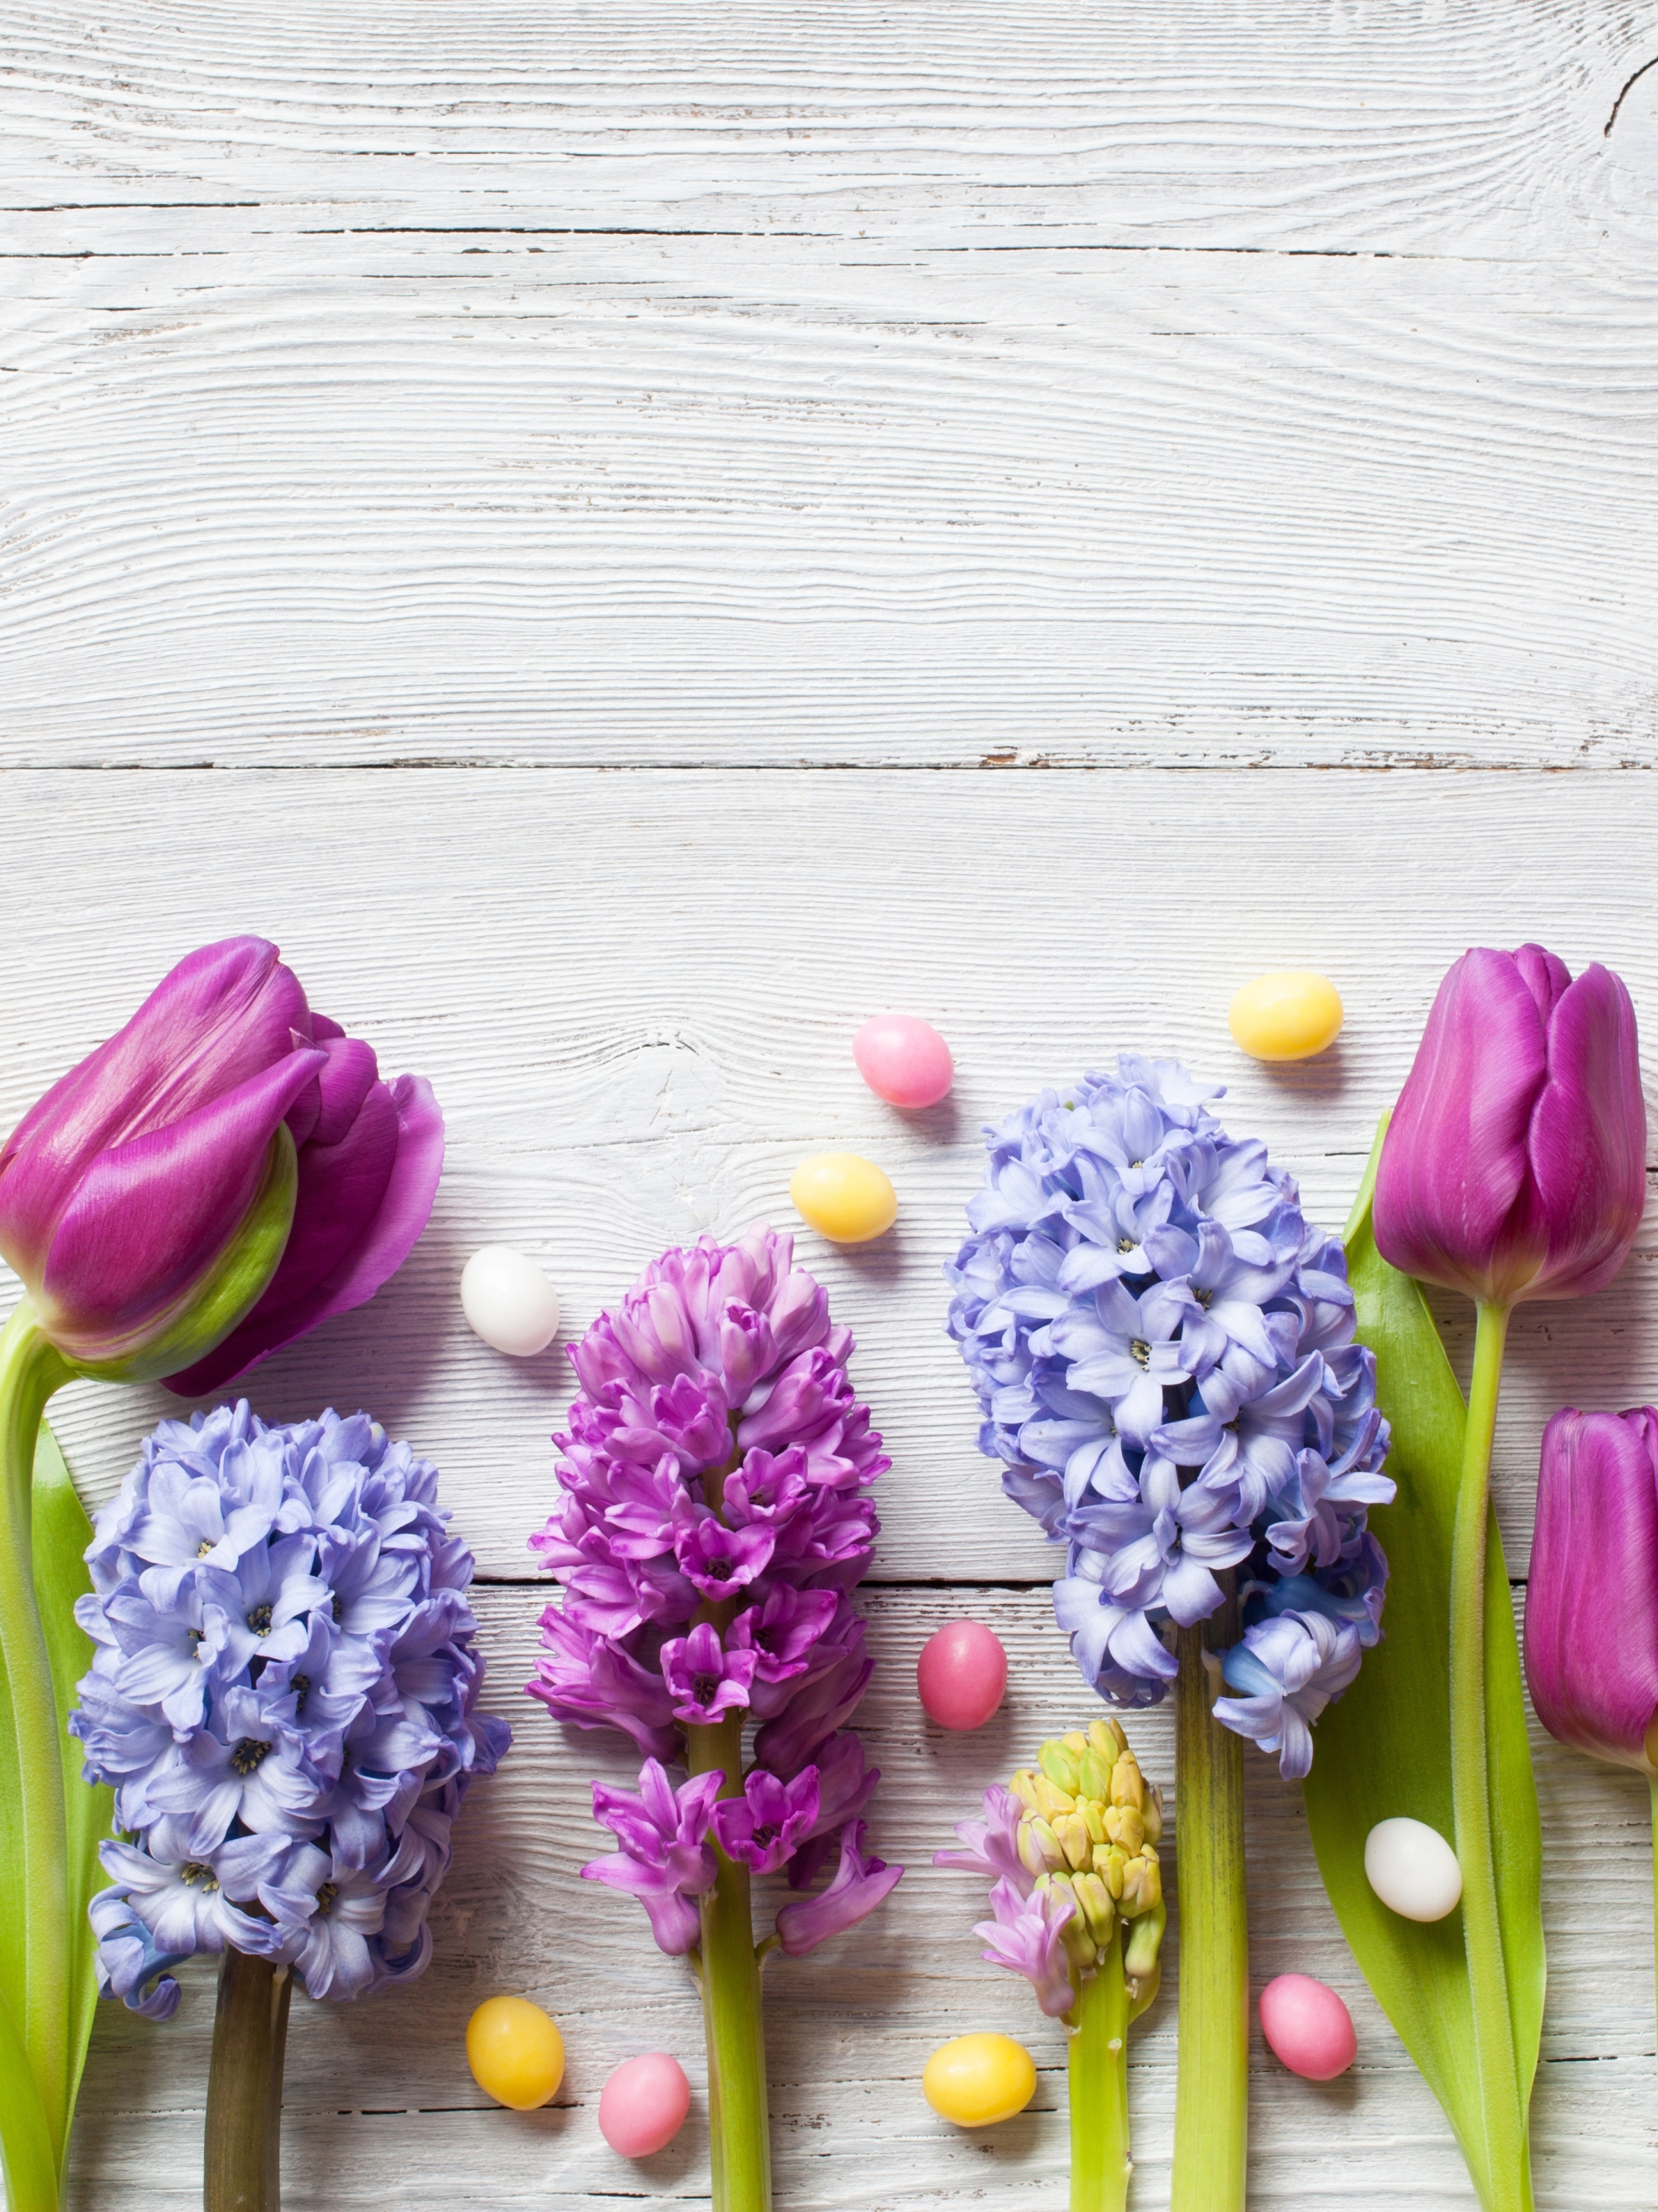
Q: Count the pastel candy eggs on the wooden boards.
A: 10